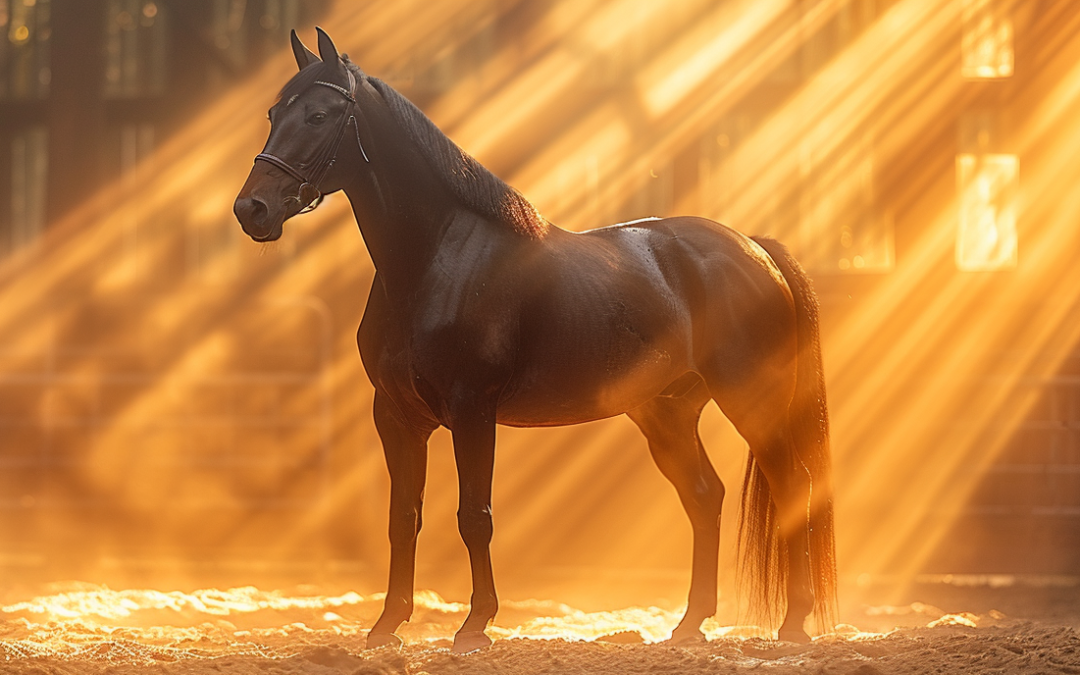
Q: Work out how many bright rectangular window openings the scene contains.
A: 2